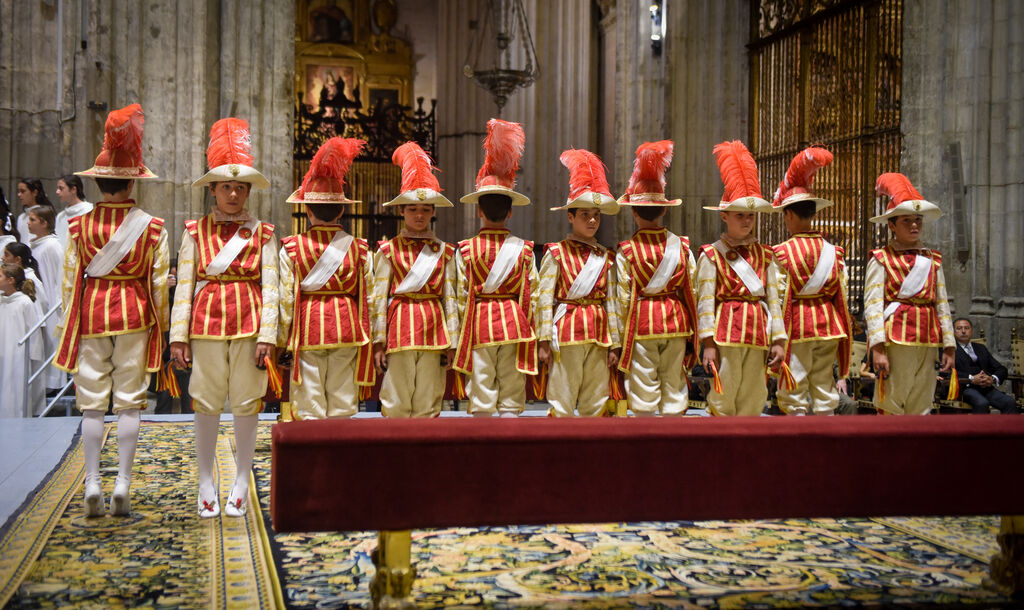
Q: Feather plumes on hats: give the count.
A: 10